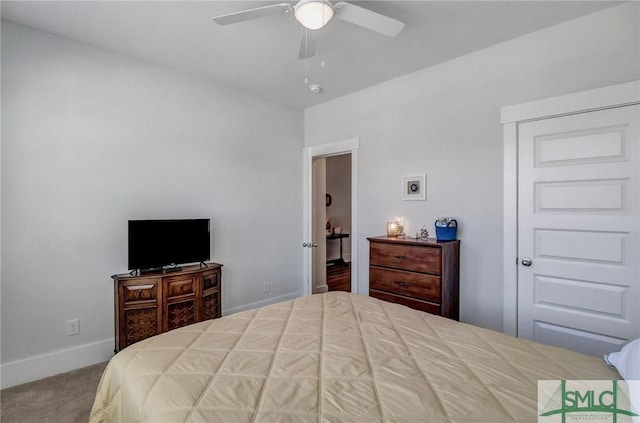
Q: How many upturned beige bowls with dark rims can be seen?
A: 0